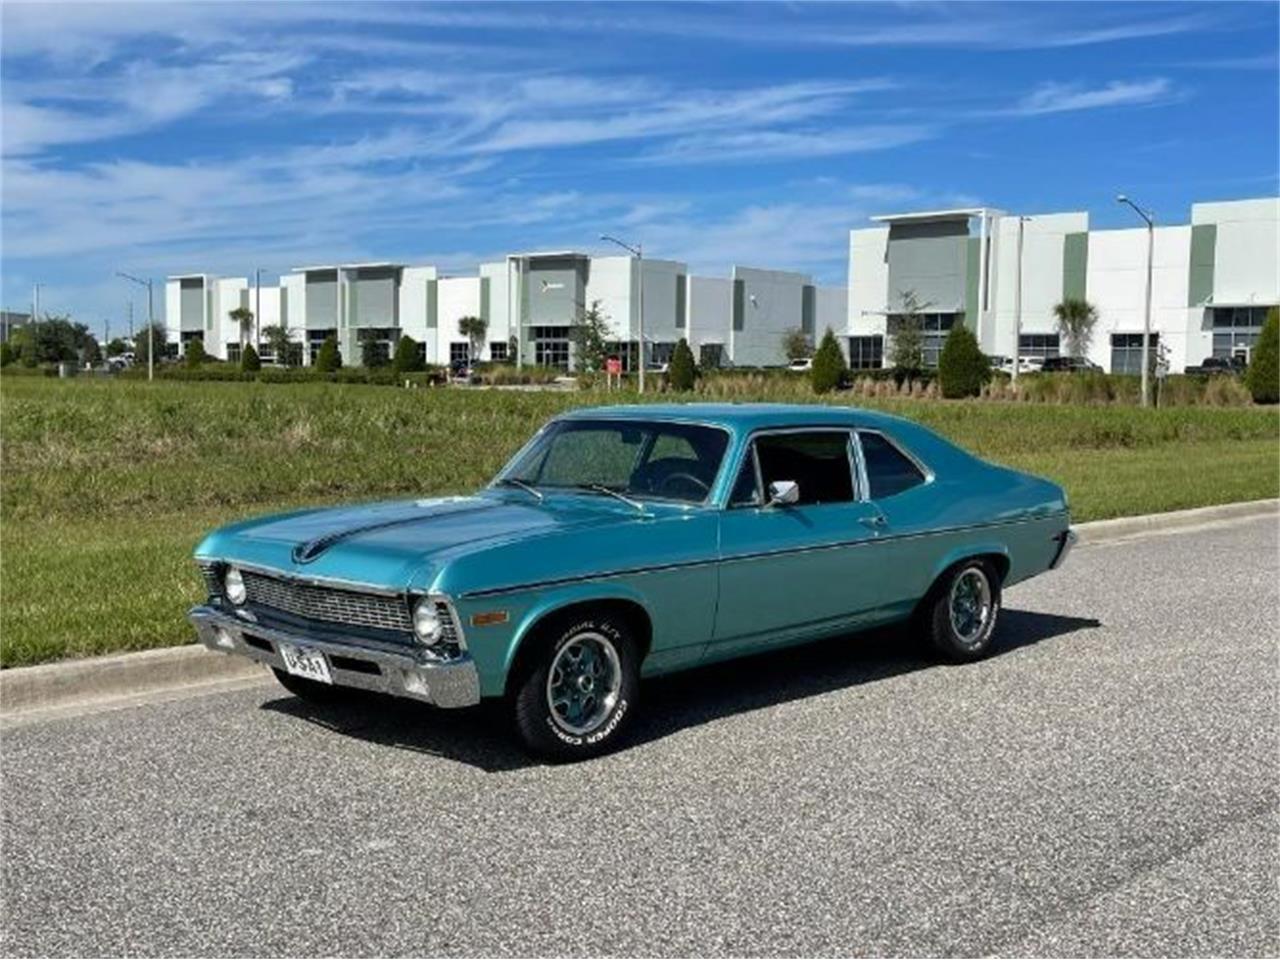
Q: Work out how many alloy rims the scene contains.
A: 2